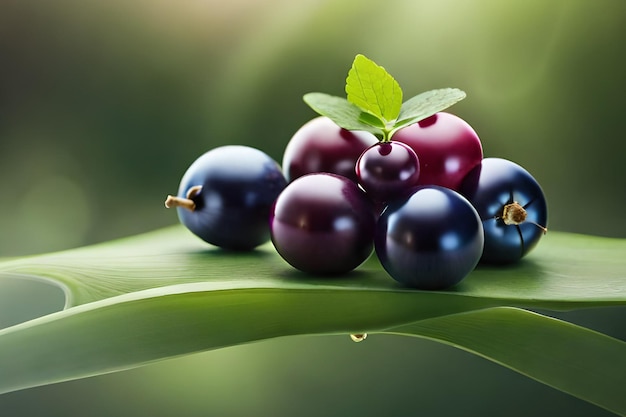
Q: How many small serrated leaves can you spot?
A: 3